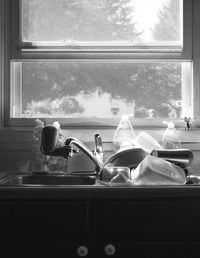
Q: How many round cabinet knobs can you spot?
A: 2